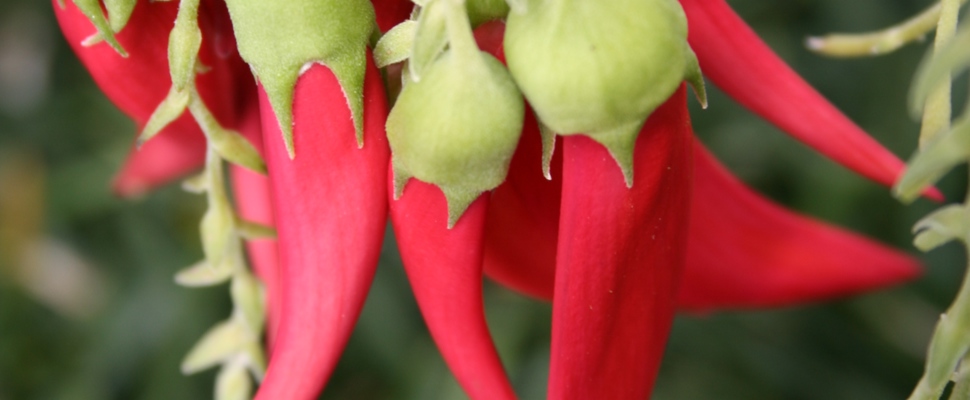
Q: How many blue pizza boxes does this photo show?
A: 0